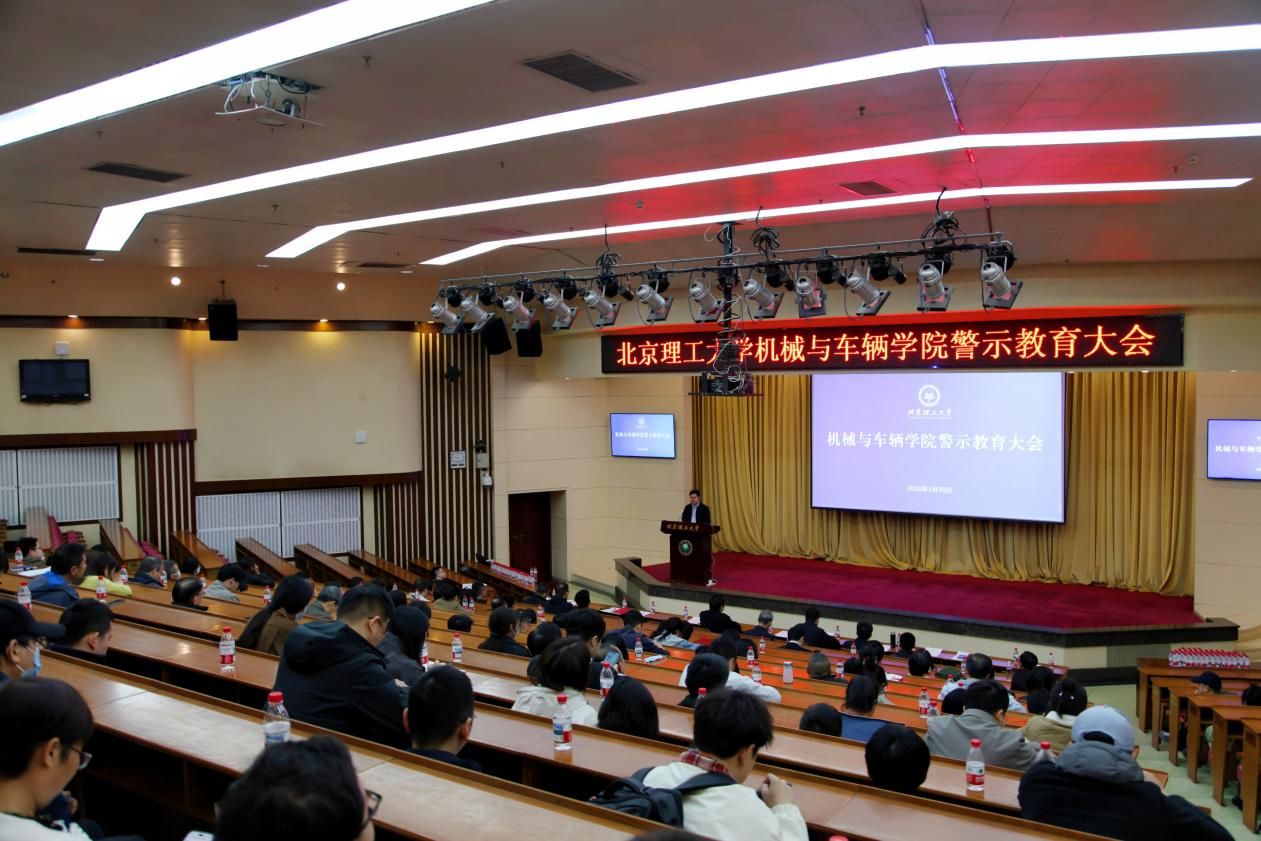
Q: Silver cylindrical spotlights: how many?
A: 12